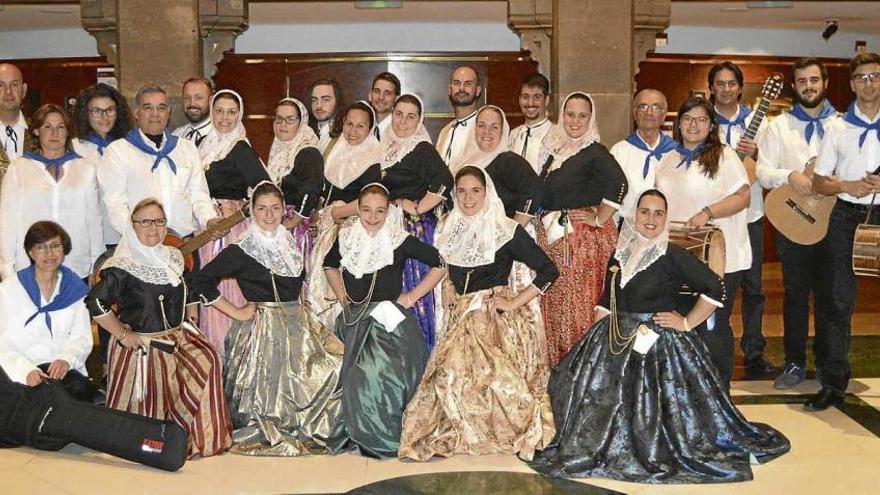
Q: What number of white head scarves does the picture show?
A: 11